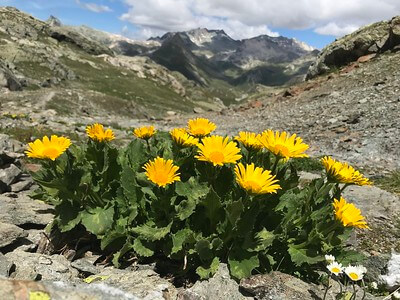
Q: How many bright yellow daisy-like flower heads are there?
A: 12